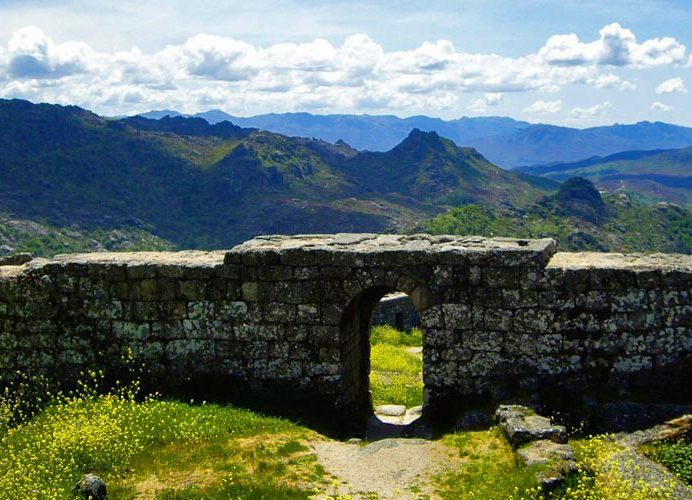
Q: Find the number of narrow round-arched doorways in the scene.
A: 1